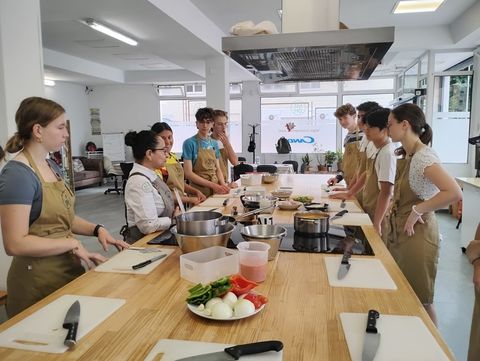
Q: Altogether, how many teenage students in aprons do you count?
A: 8